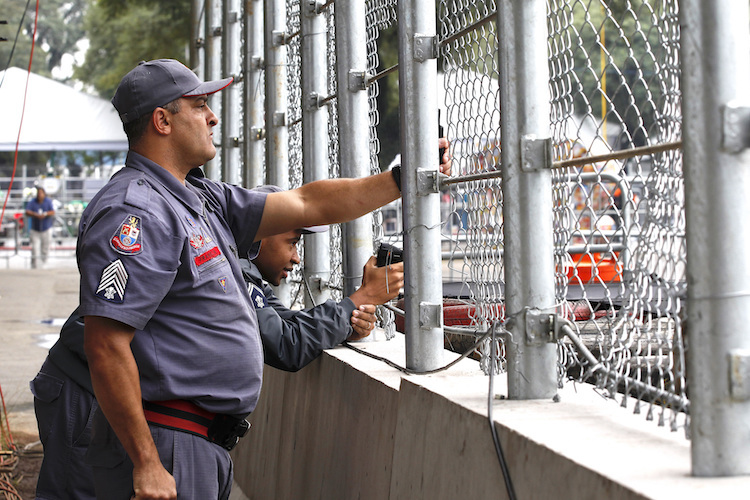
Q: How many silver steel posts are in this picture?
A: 10